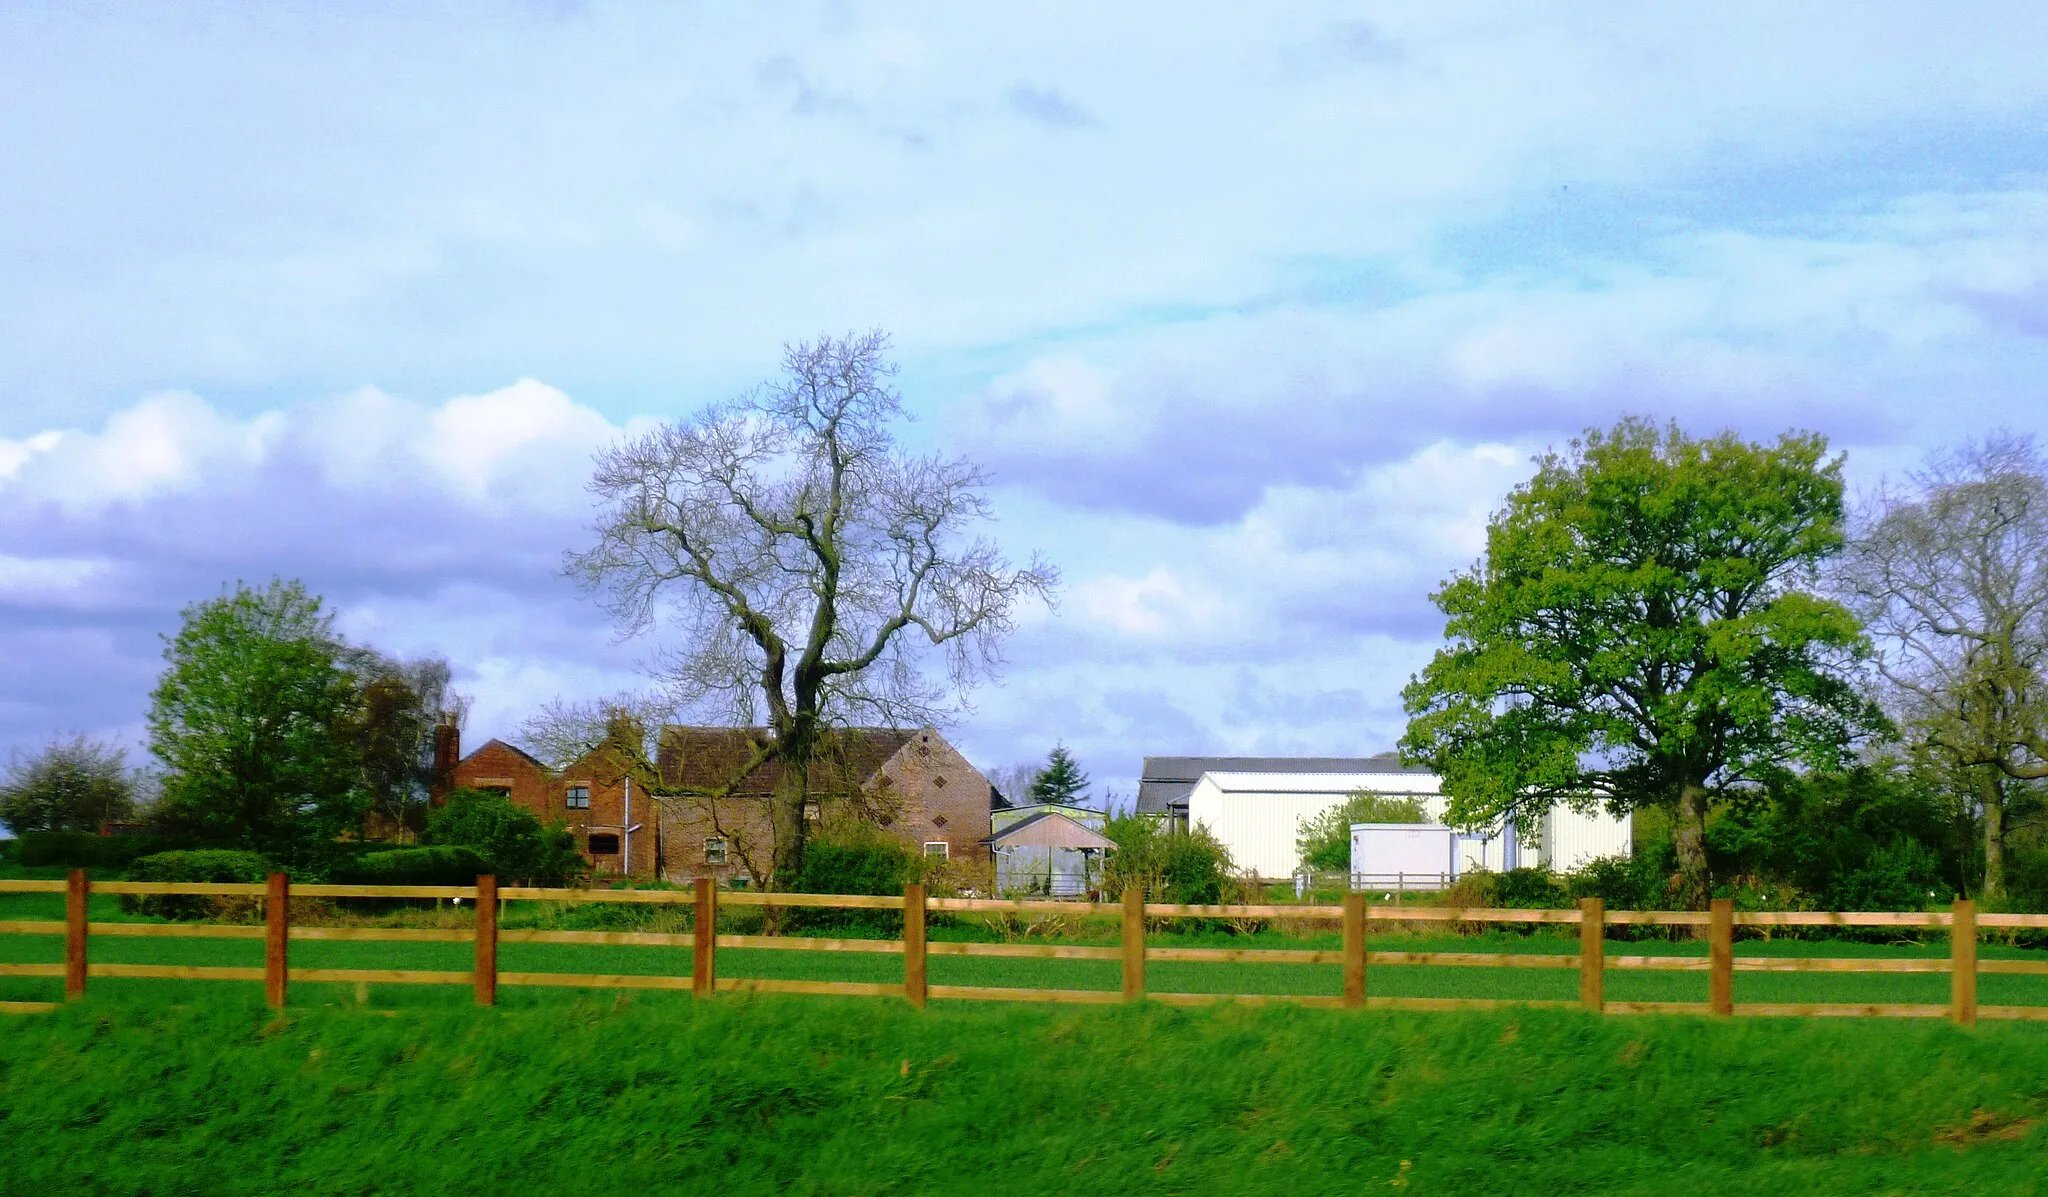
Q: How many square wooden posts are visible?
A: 10